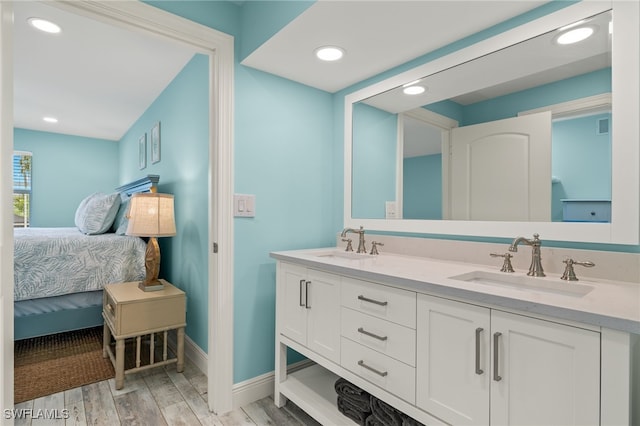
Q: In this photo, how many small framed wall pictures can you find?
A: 2